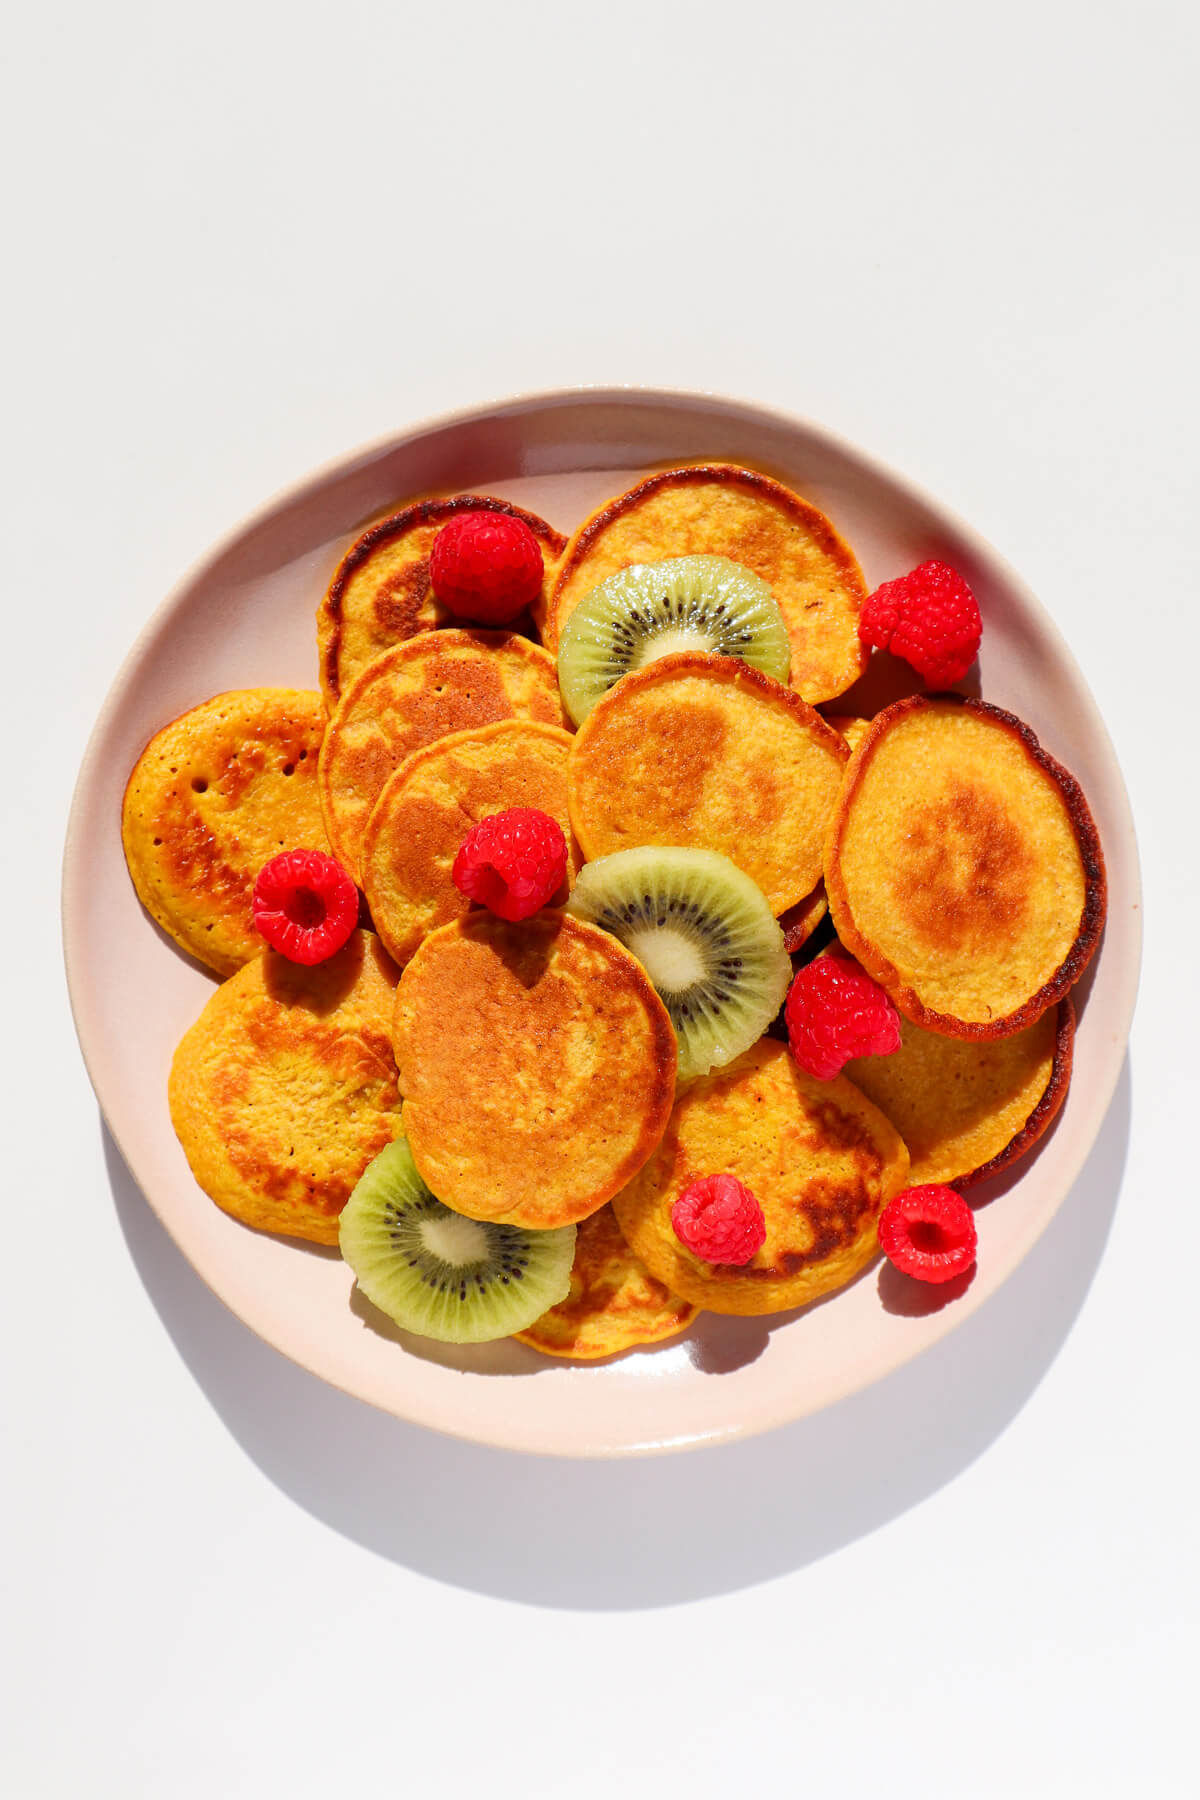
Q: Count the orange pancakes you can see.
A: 13